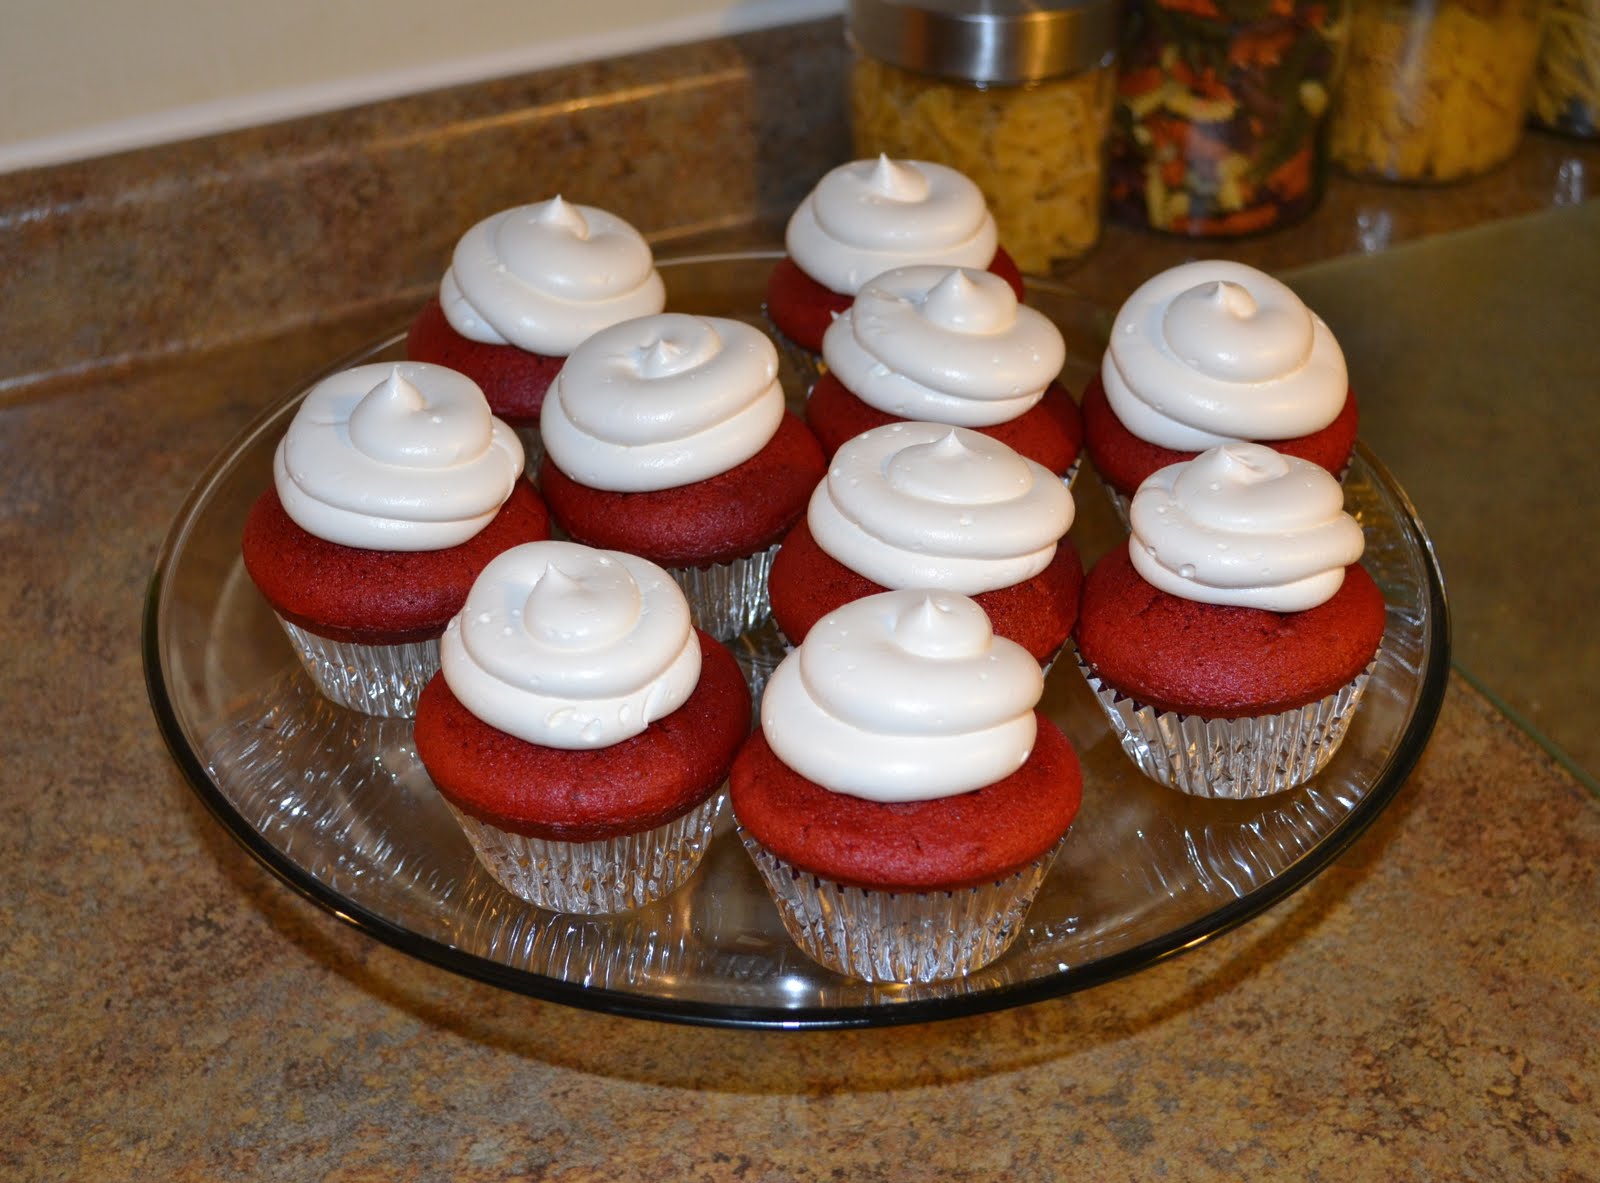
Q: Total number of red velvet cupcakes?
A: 10